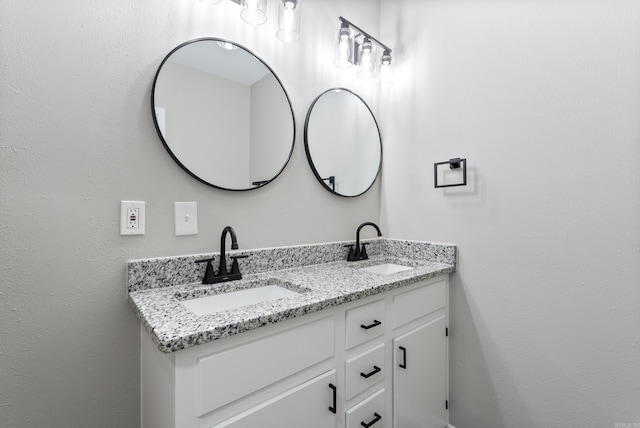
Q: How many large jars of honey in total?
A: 0